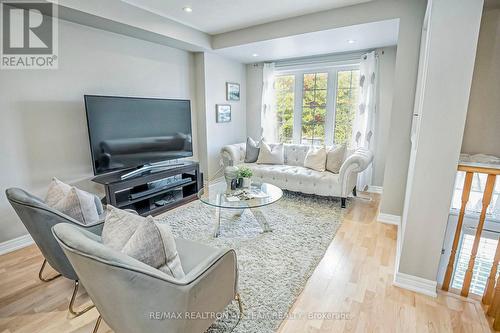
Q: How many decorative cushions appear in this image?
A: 6